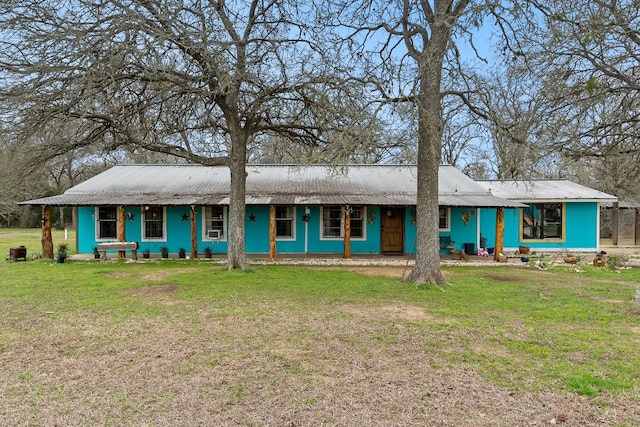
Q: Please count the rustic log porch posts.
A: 6